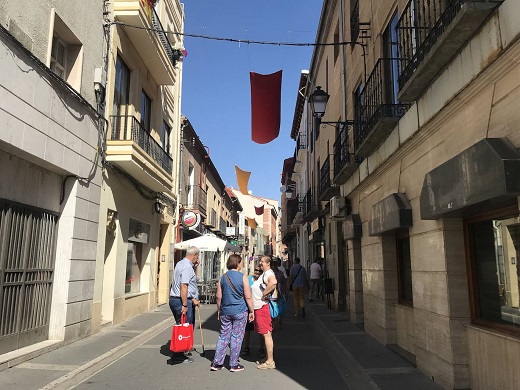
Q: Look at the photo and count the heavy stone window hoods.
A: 3